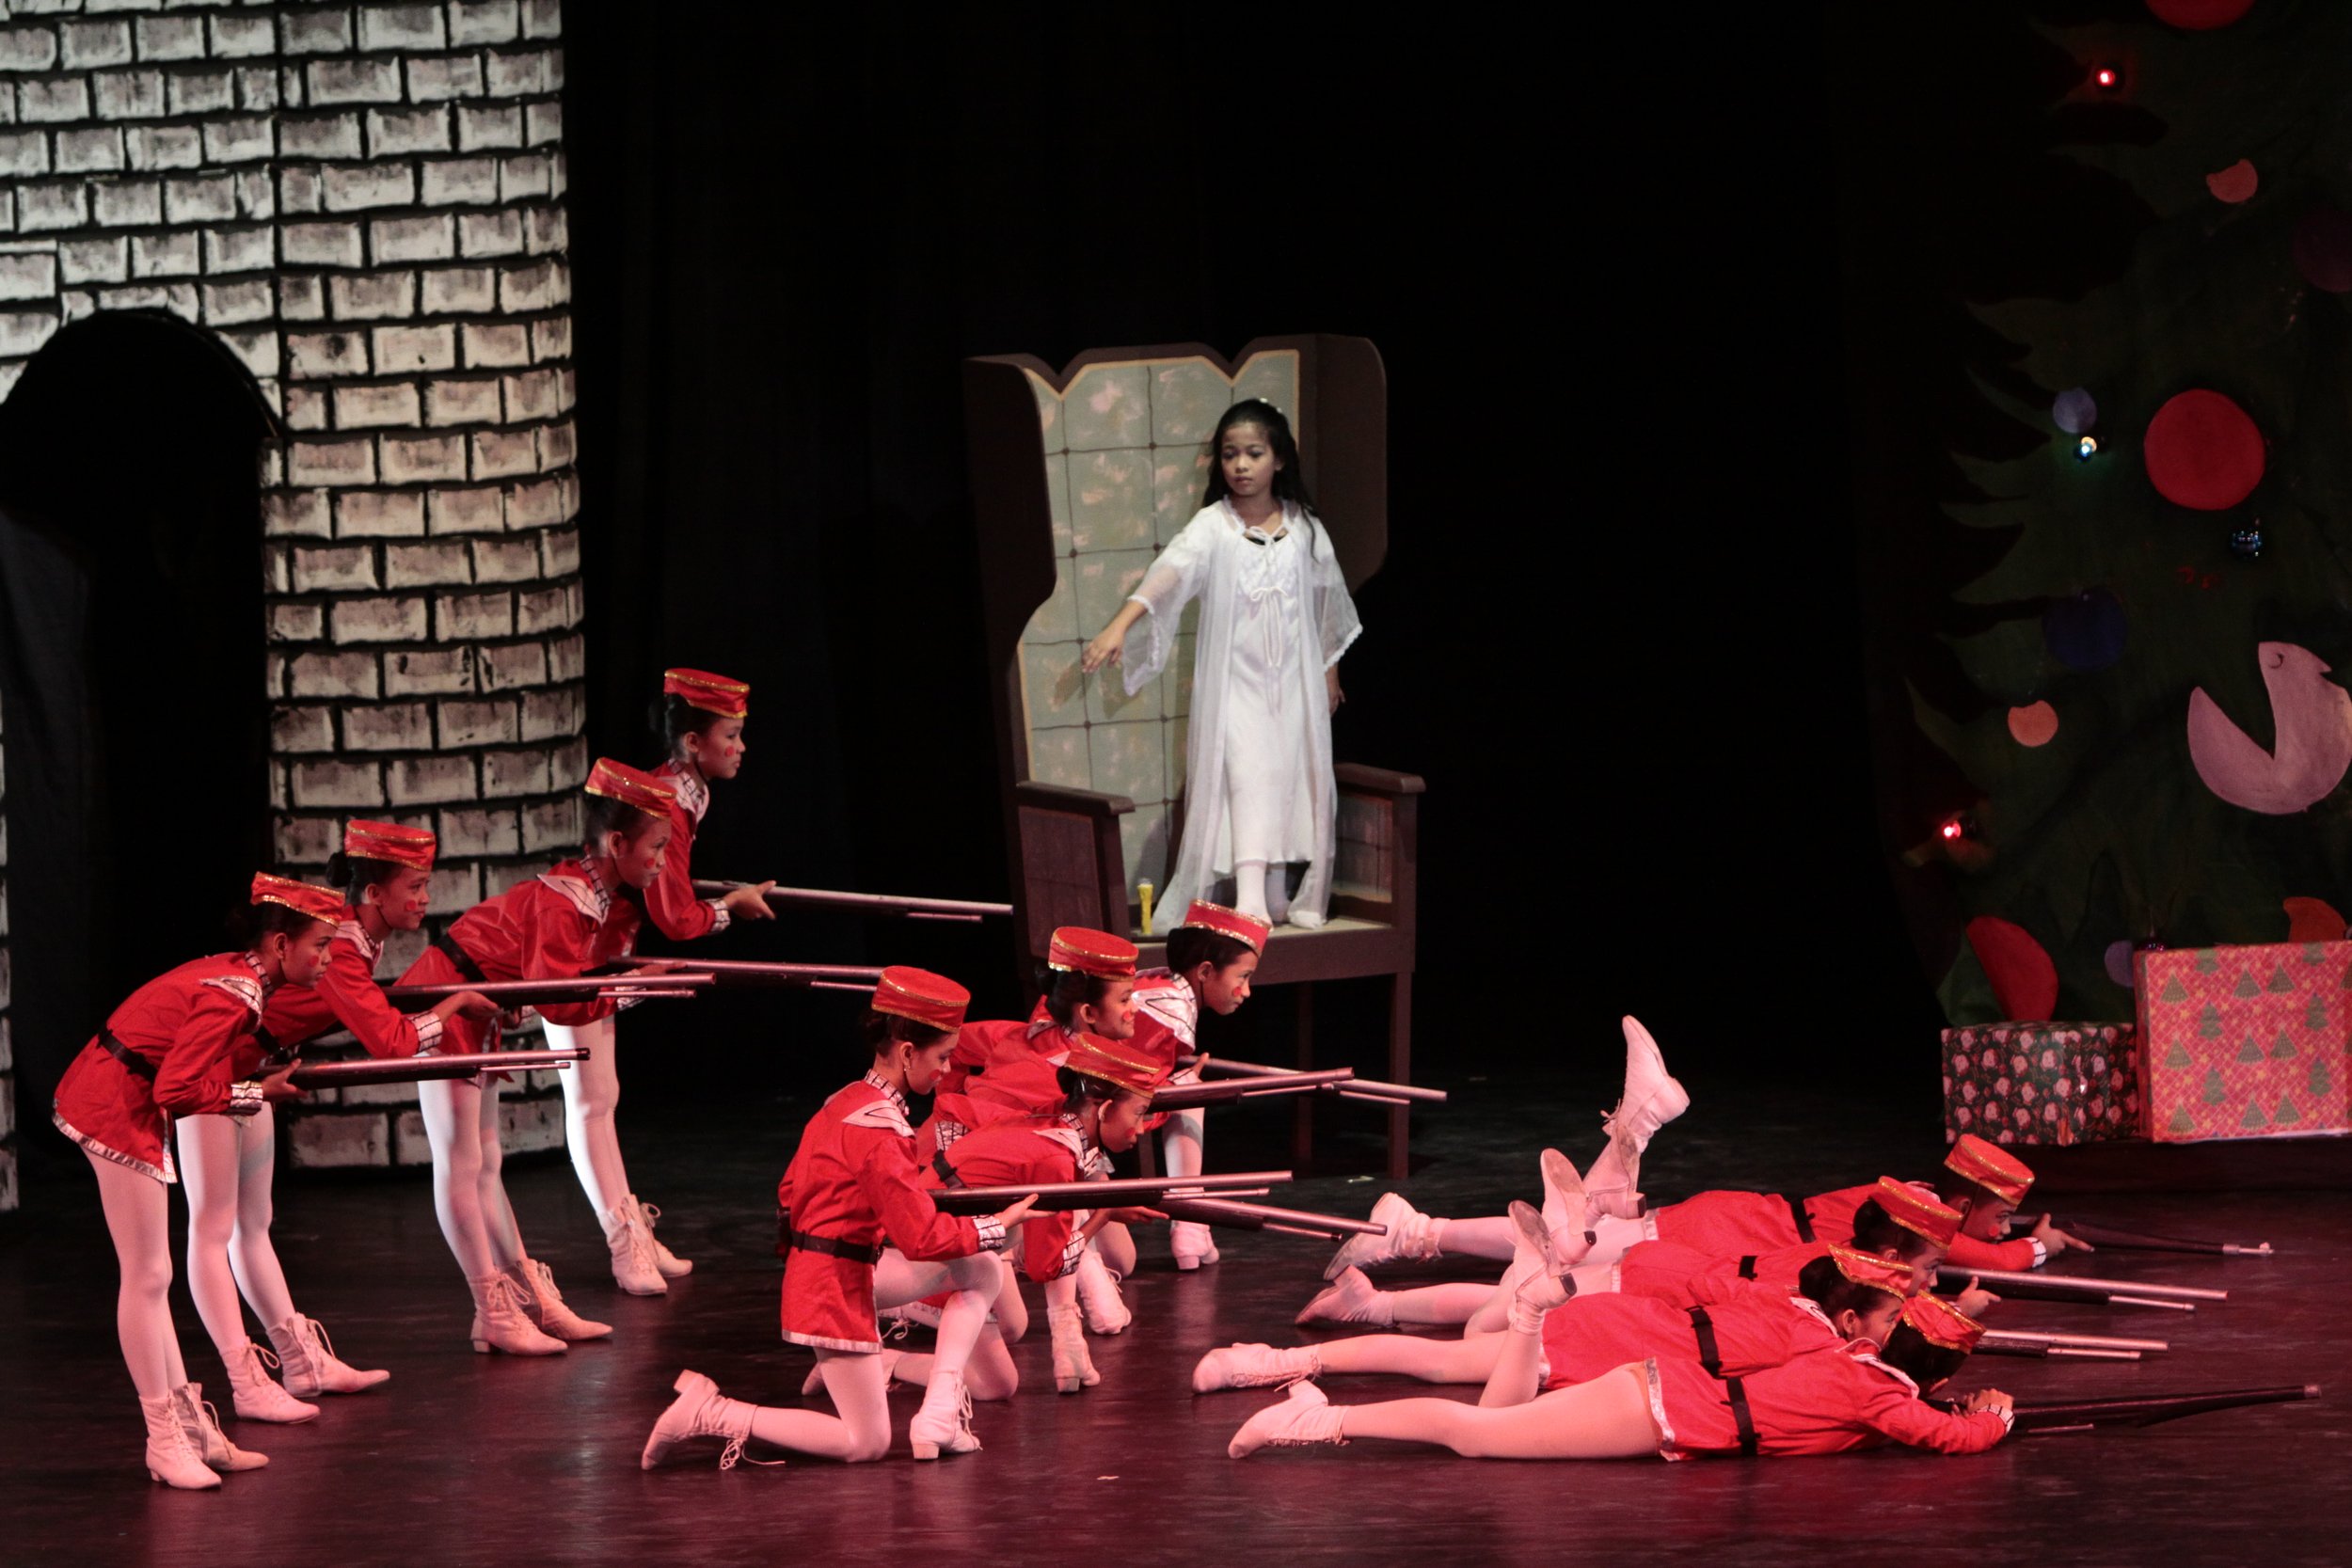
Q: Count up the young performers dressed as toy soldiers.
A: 12